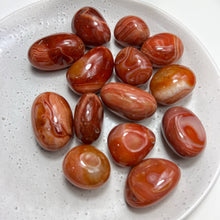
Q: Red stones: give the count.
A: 14